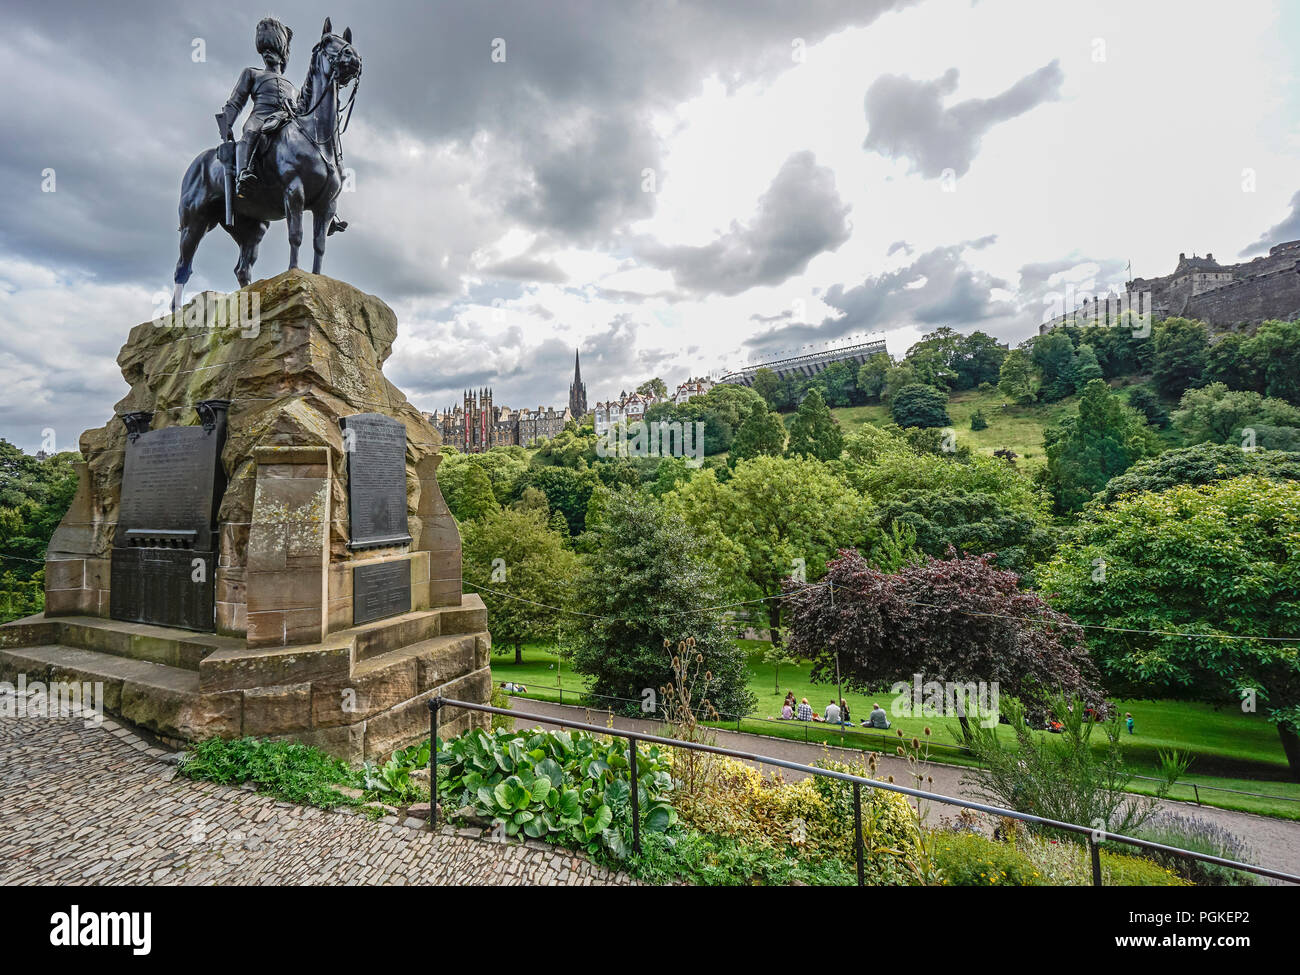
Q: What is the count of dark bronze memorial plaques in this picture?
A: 4